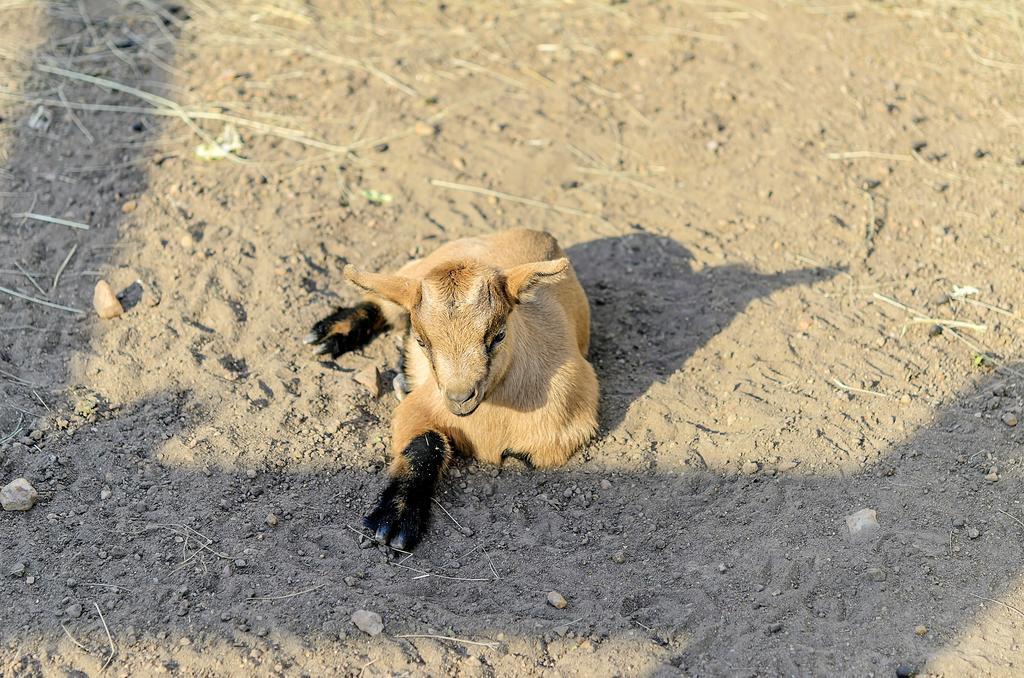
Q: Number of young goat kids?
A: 1